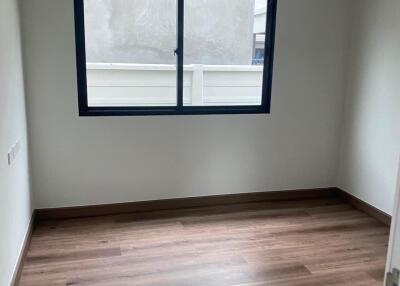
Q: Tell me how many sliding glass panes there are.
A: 2